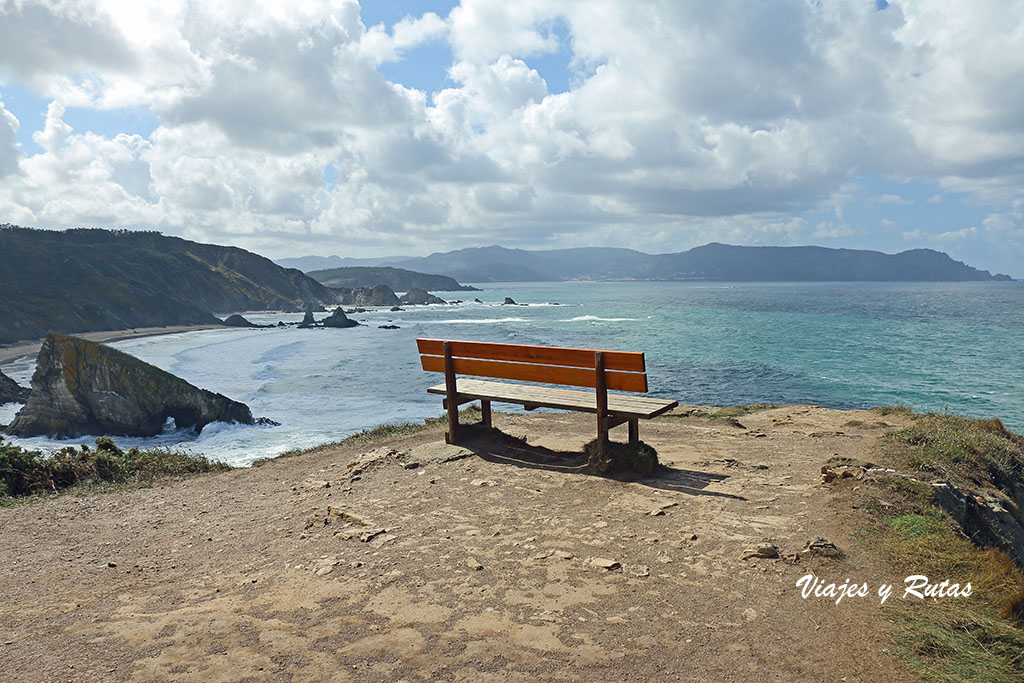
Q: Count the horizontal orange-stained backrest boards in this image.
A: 2